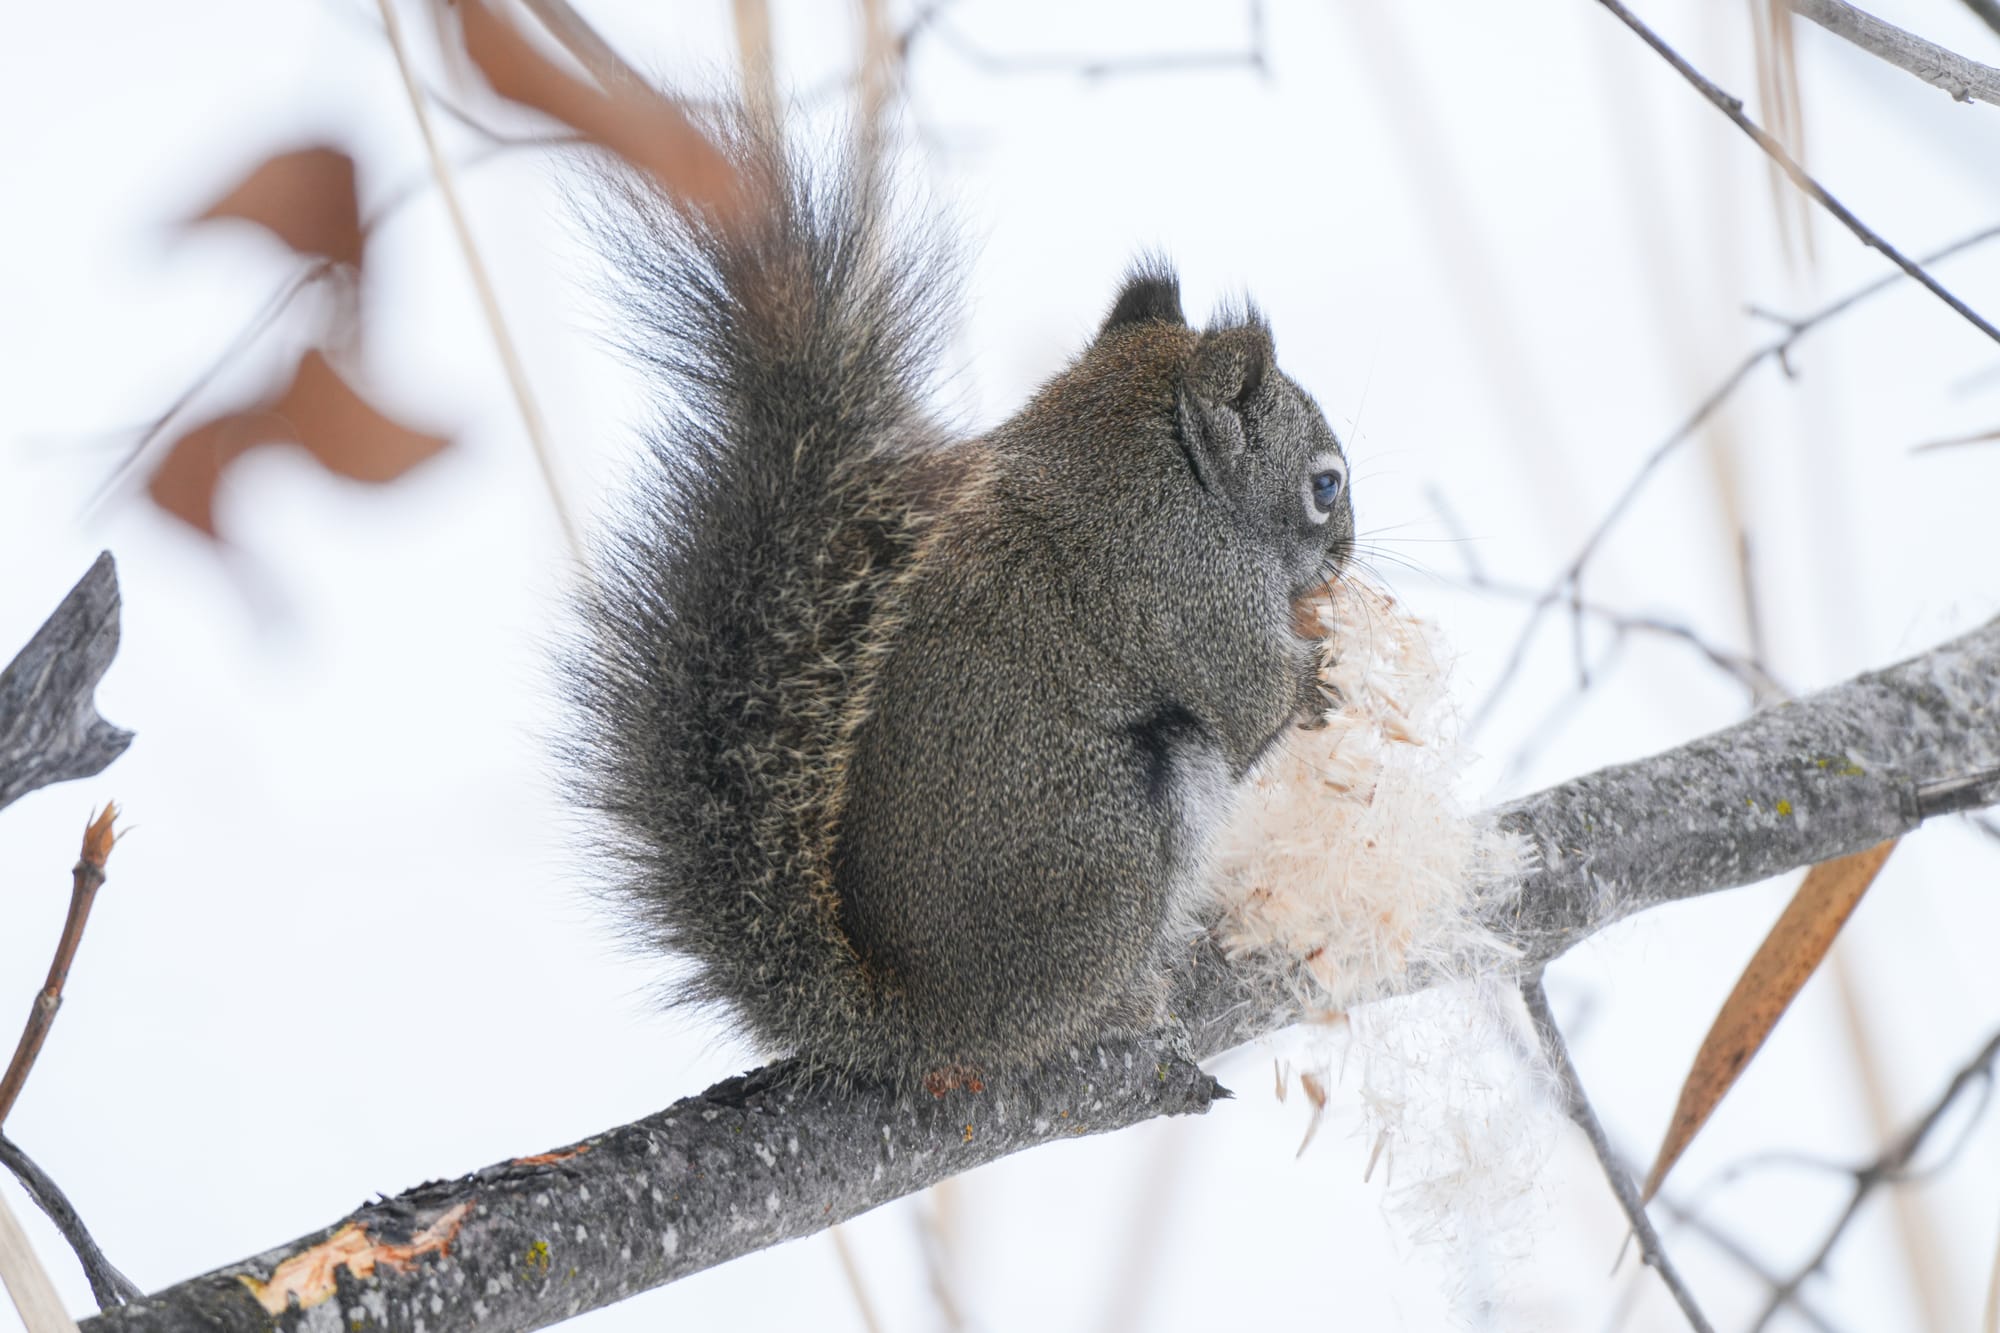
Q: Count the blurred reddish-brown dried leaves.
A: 3